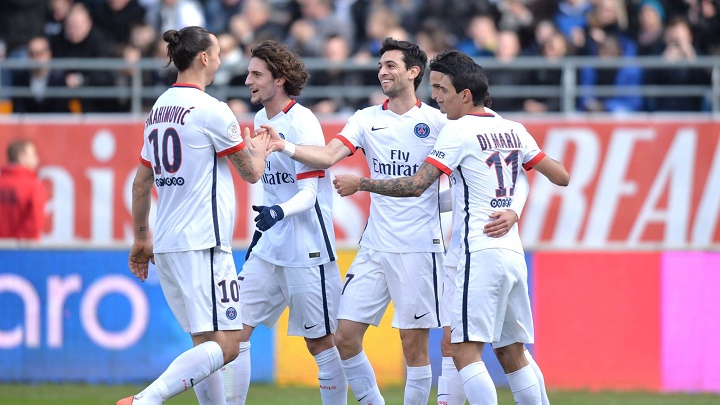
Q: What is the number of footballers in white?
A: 5